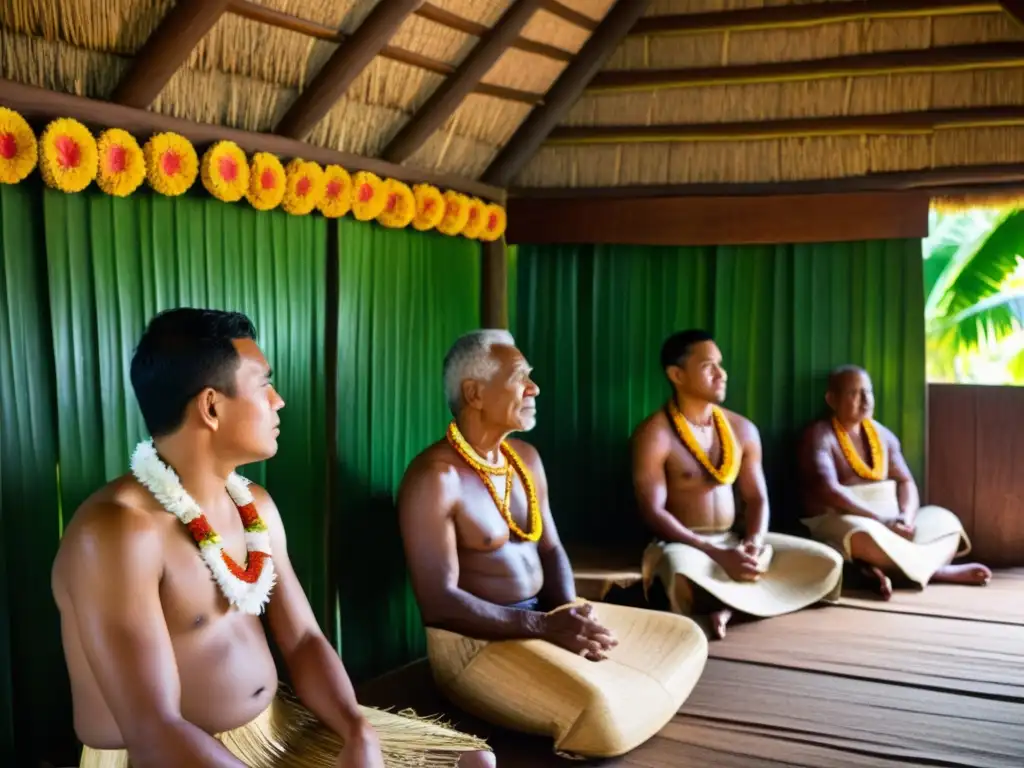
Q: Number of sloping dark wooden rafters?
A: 4